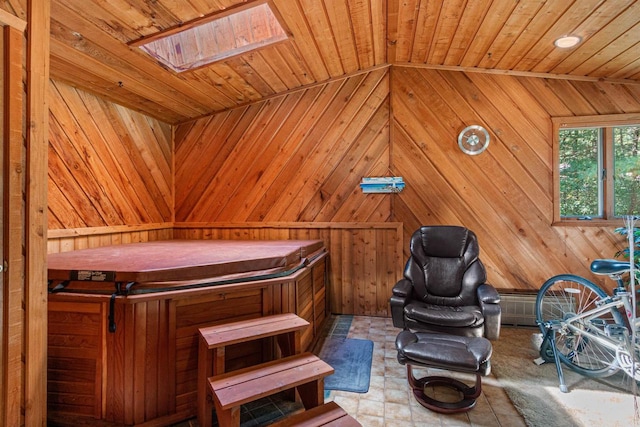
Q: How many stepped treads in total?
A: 3